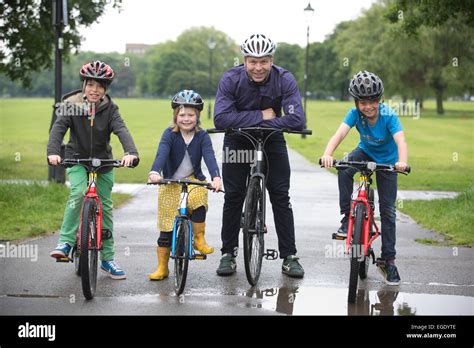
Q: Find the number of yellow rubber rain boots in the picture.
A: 2